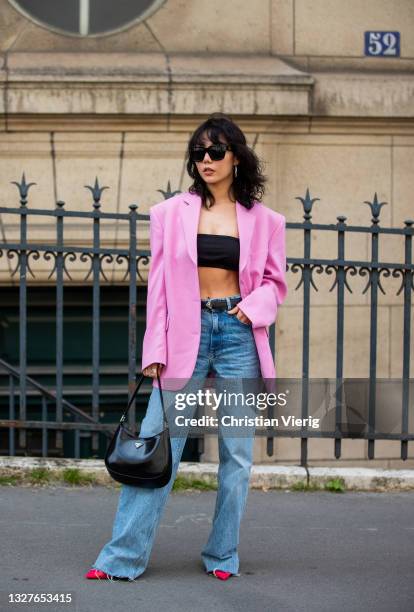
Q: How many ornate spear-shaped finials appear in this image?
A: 5